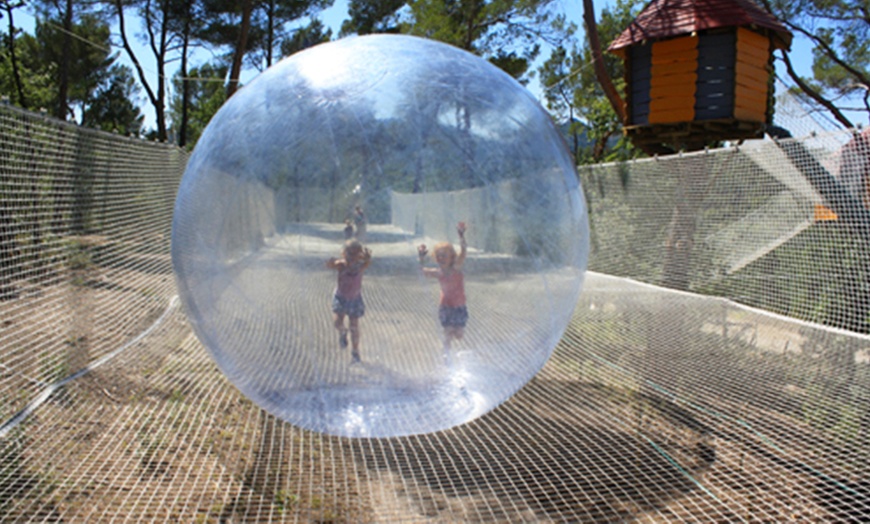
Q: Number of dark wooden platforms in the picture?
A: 1